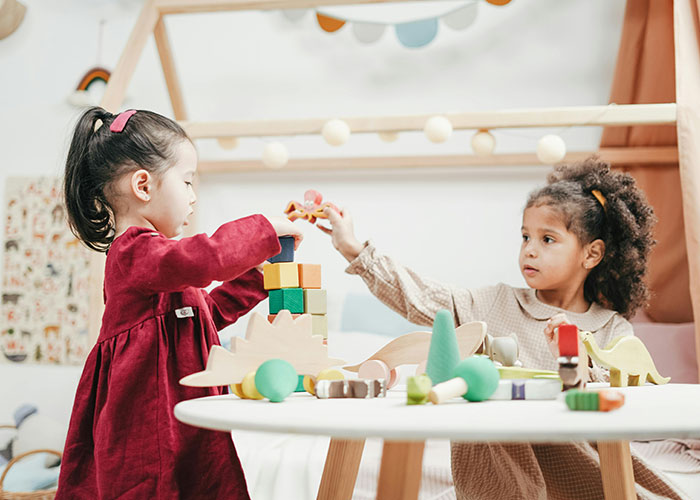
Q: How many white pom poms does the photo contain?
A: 7